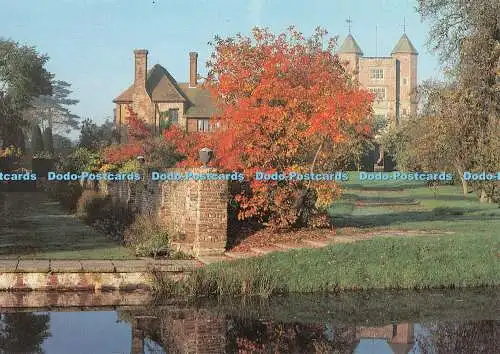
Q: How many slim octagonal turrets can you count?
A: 2